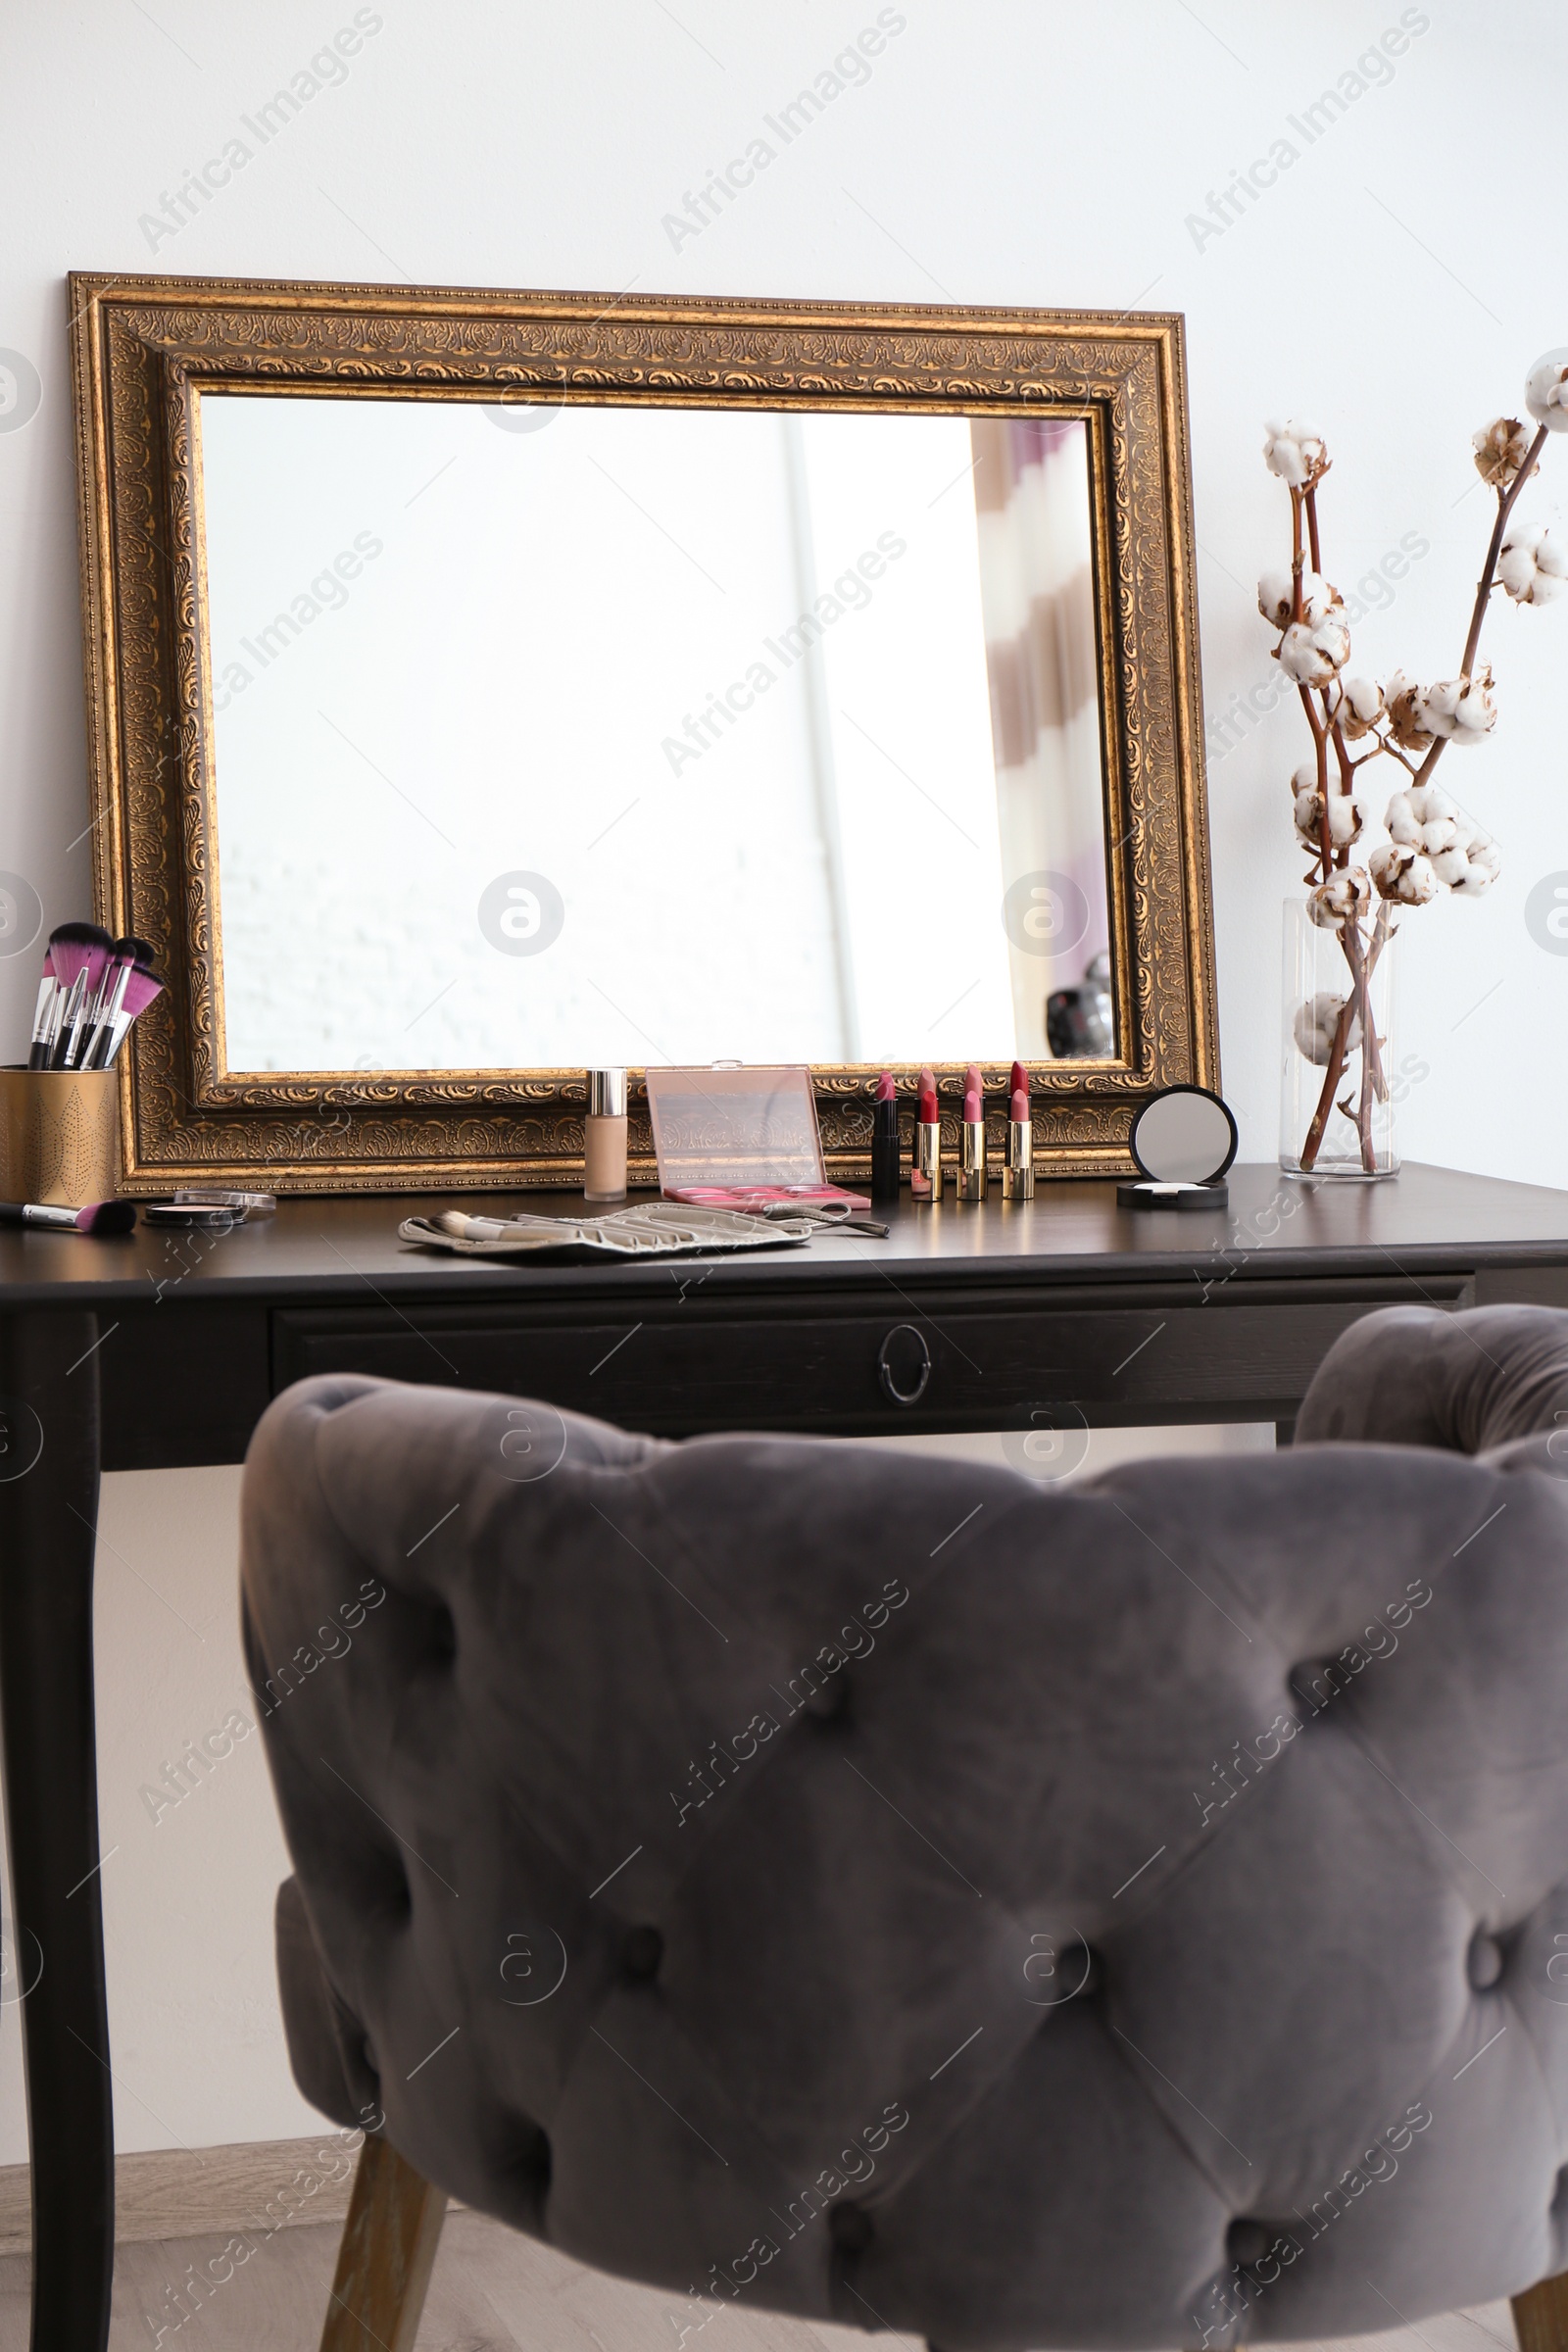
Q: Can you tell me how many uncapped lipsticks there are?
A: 7